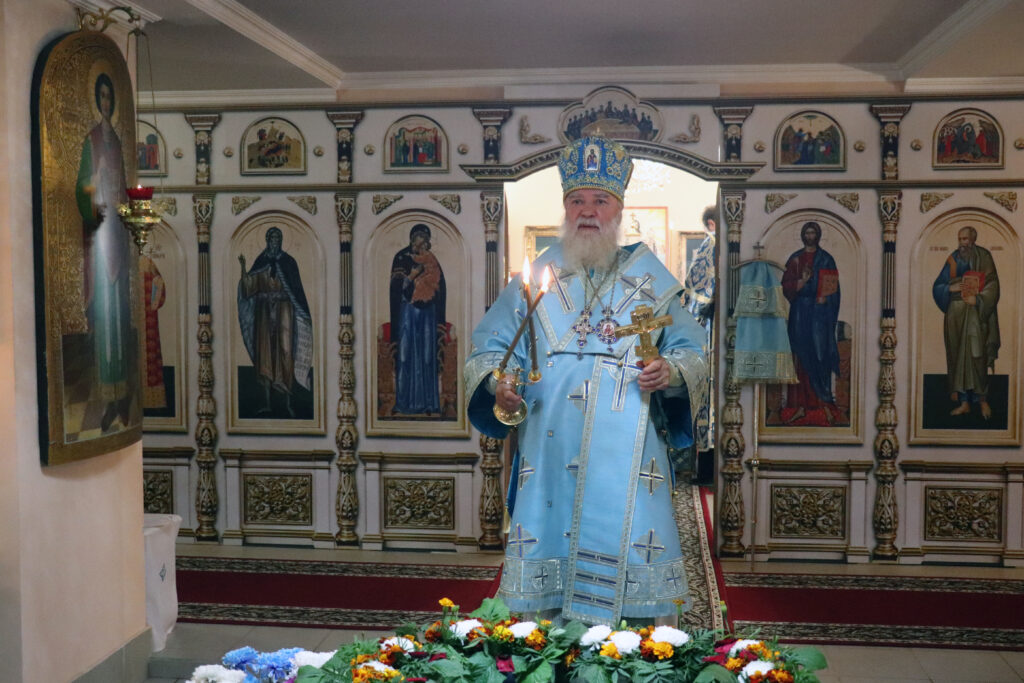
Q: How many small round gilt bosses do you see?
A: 9